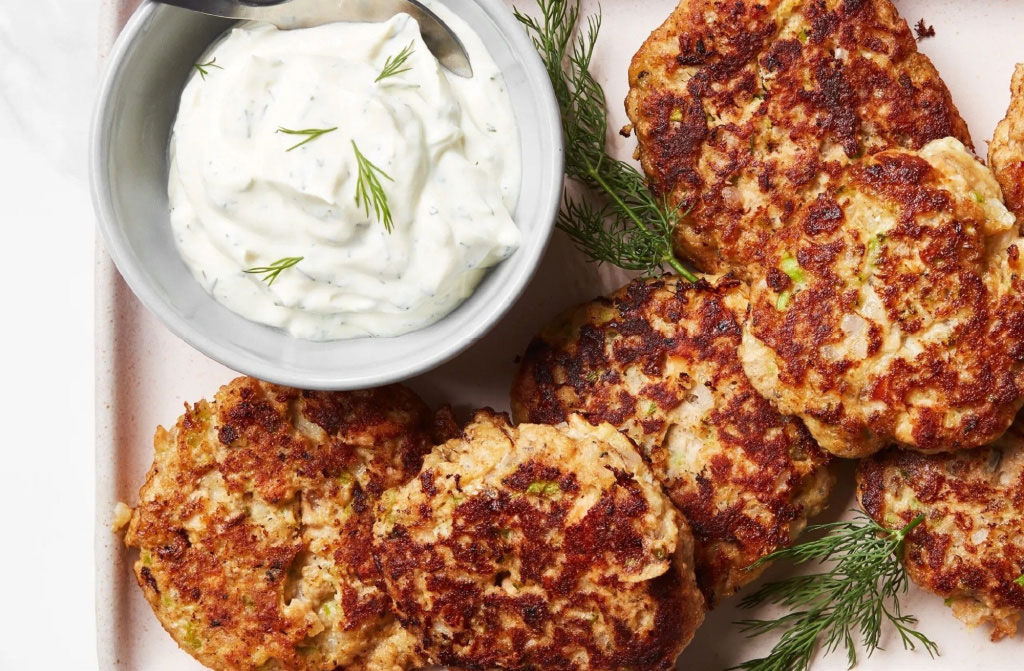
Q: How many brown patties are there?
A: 7